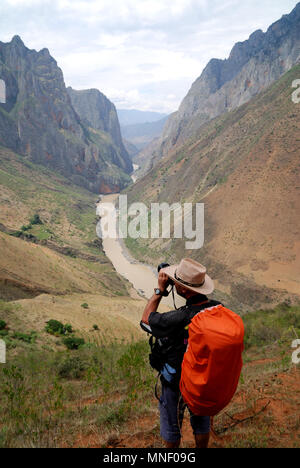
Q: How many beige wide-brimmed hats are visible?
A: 1